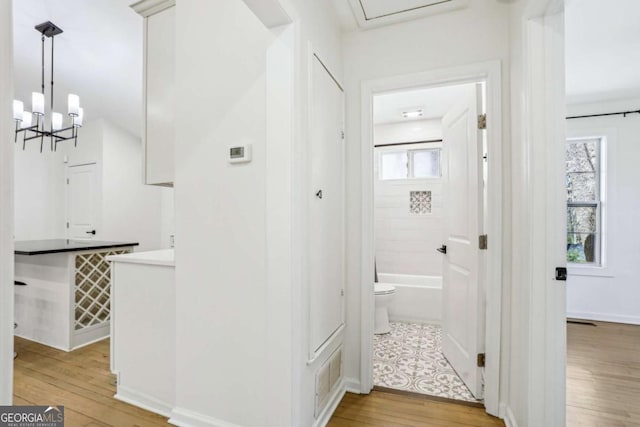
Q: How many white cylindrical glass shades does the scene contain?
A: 6